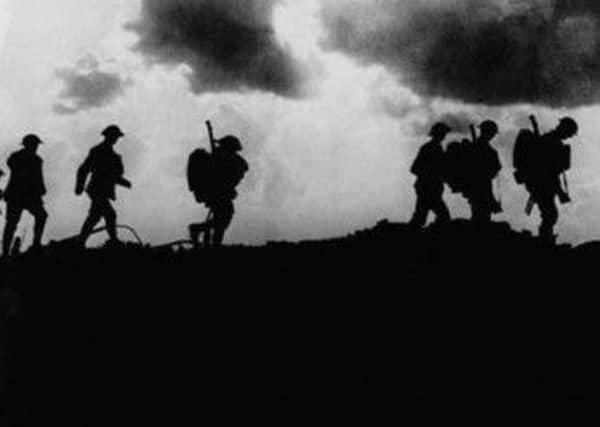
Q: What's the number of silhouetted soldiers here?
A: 6